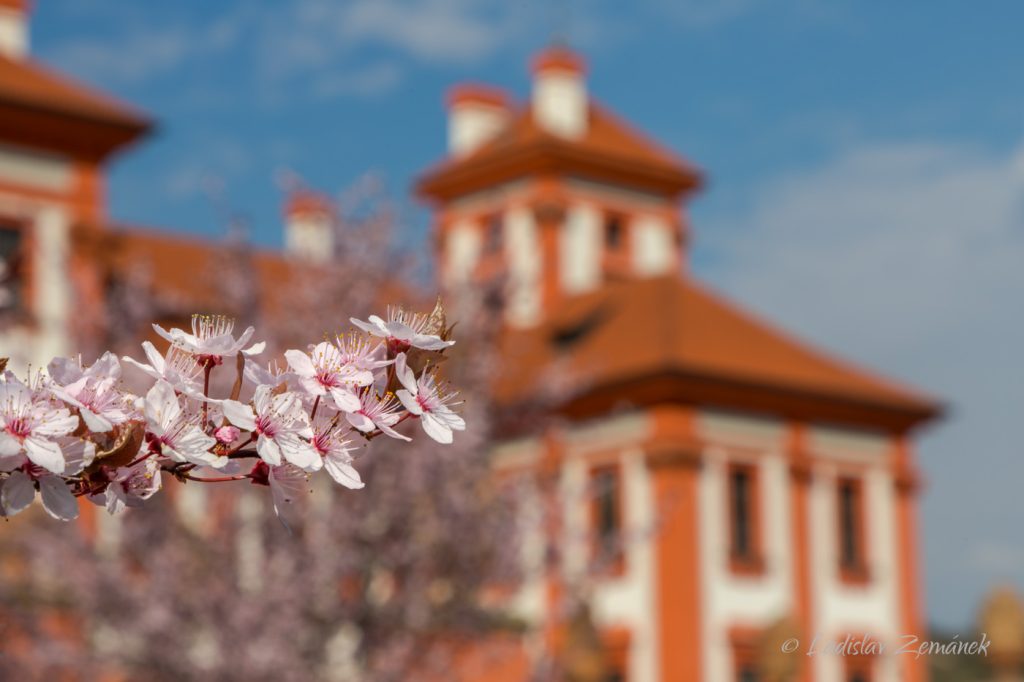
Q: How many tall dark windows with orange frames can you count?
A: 3